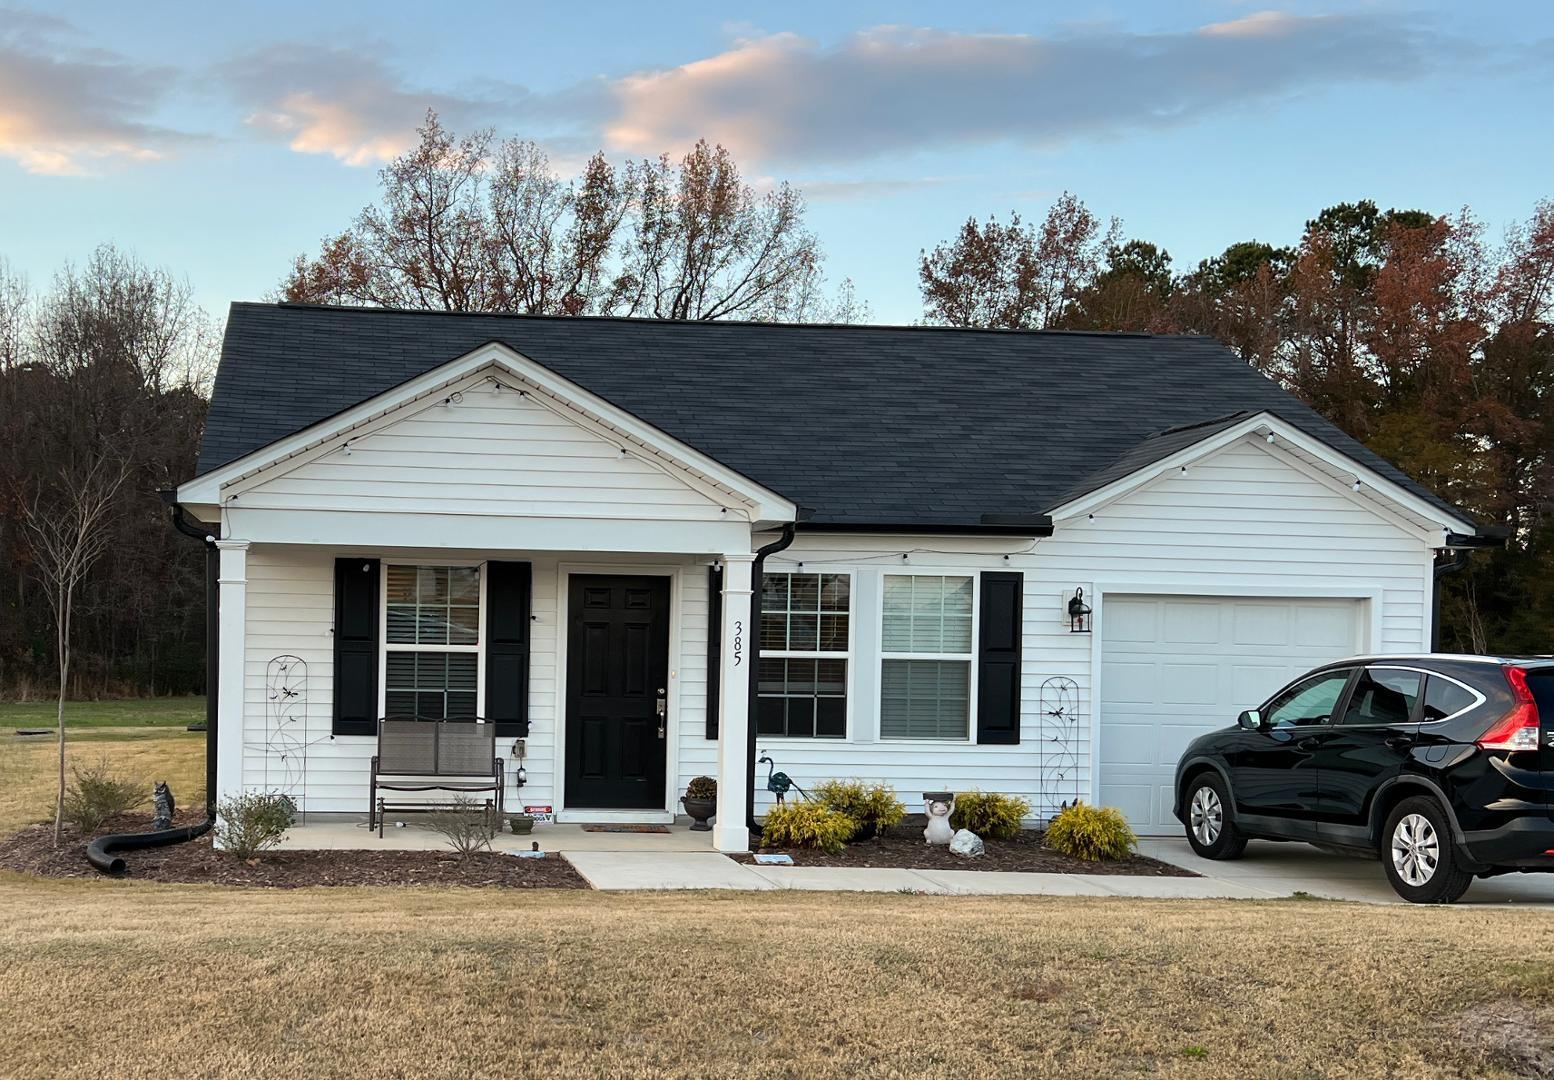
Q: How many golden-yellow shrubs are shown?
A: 4